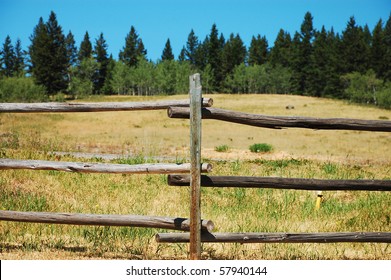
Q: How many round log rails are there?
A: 6